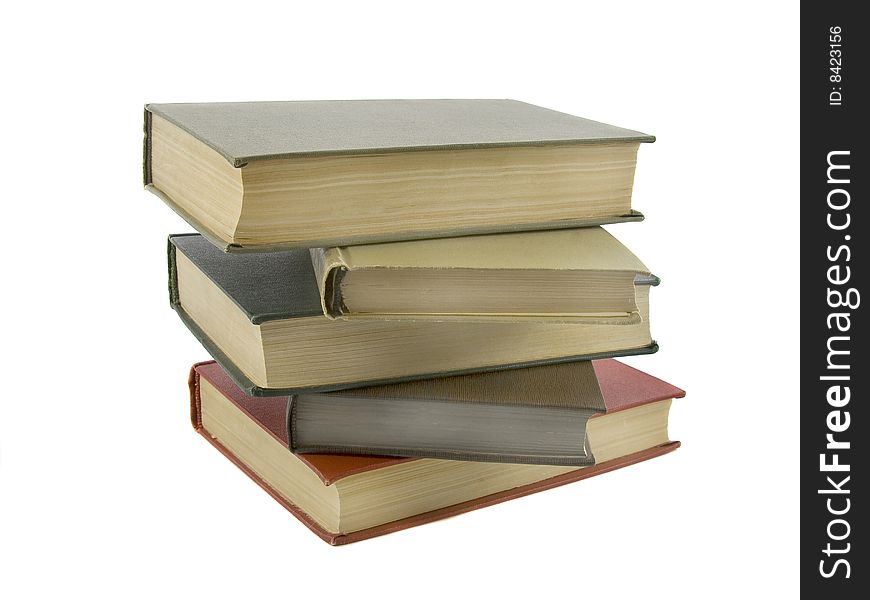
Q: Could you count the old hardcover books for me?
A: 5